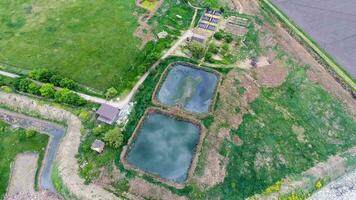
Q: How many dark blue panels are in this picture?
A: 6